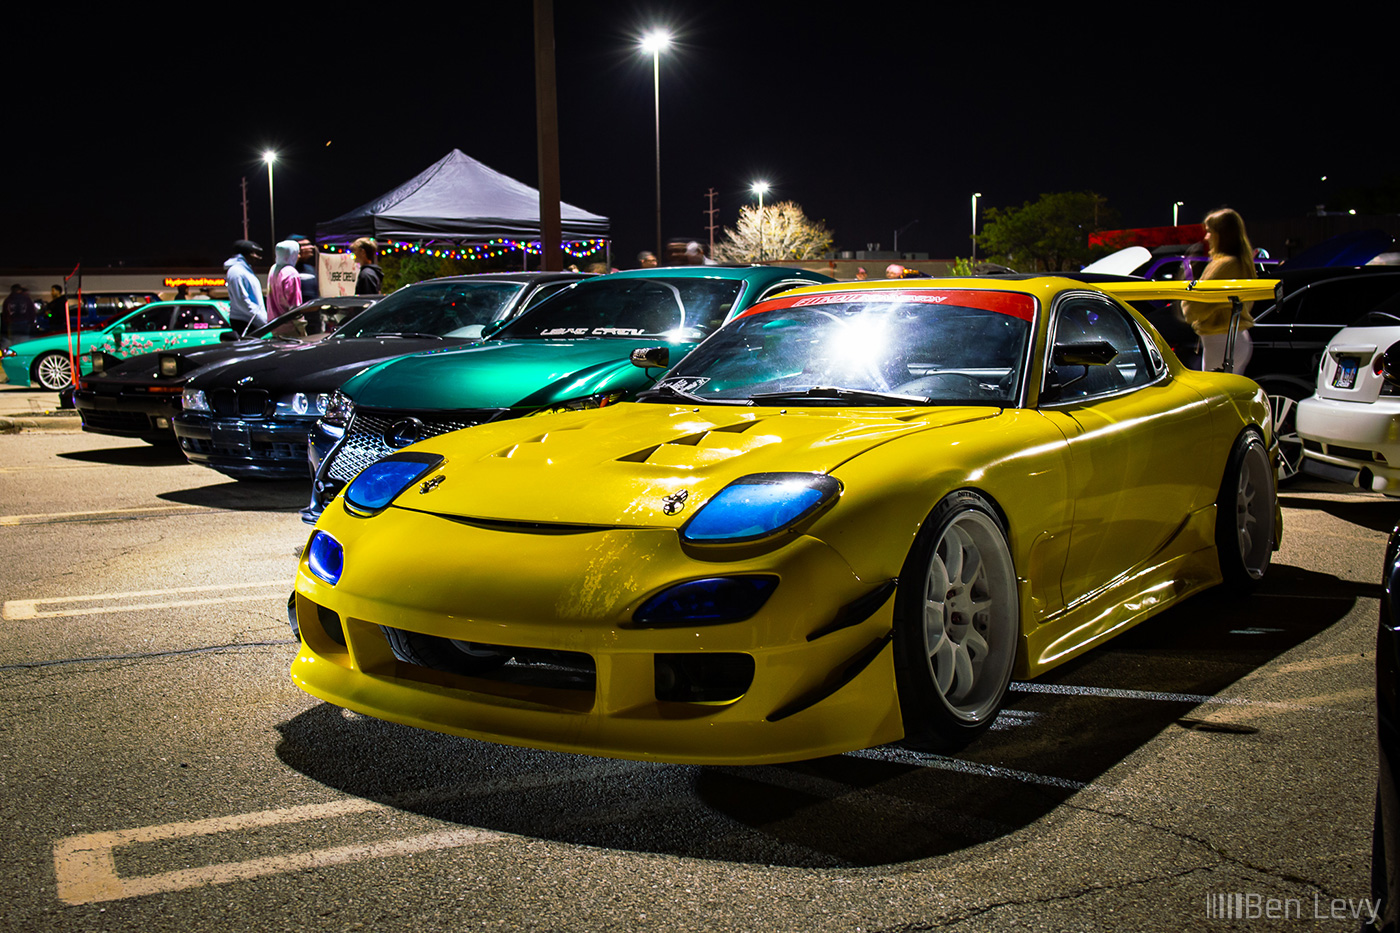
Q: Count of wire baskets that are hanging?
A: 0